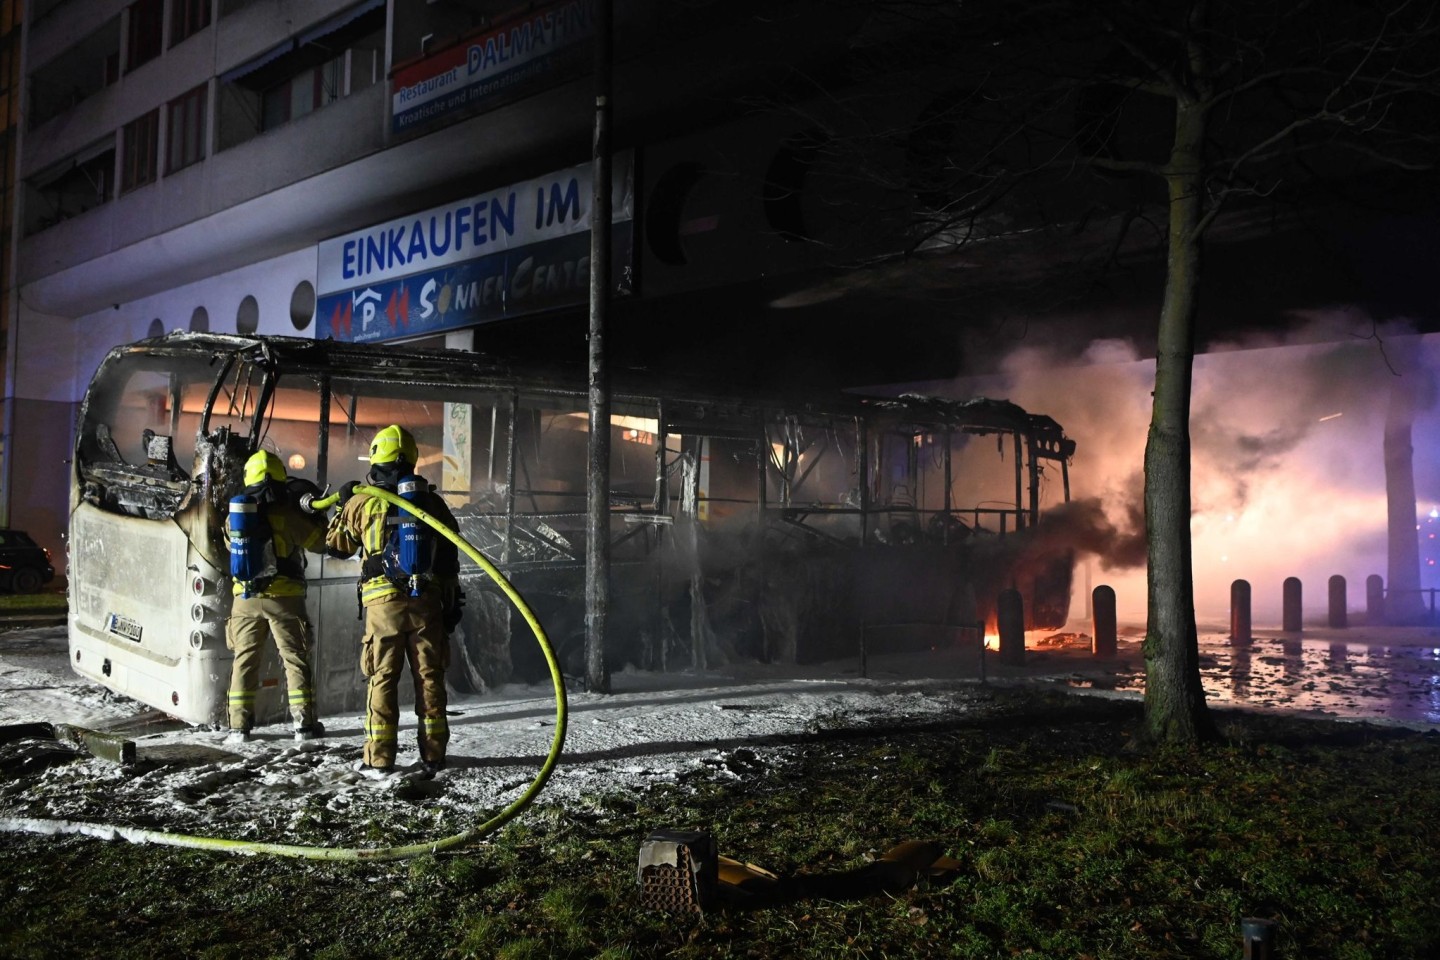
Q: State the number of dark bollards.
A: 6